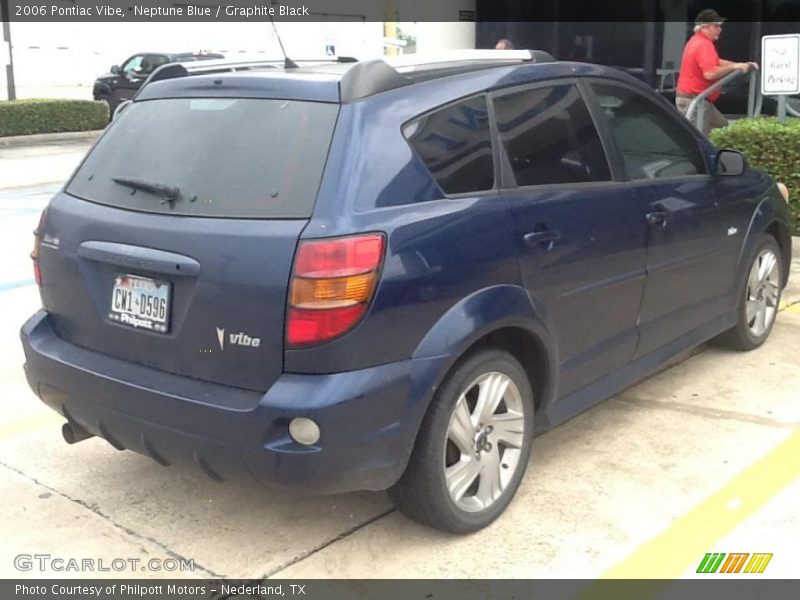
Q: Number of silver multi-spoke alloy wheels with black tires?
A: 2